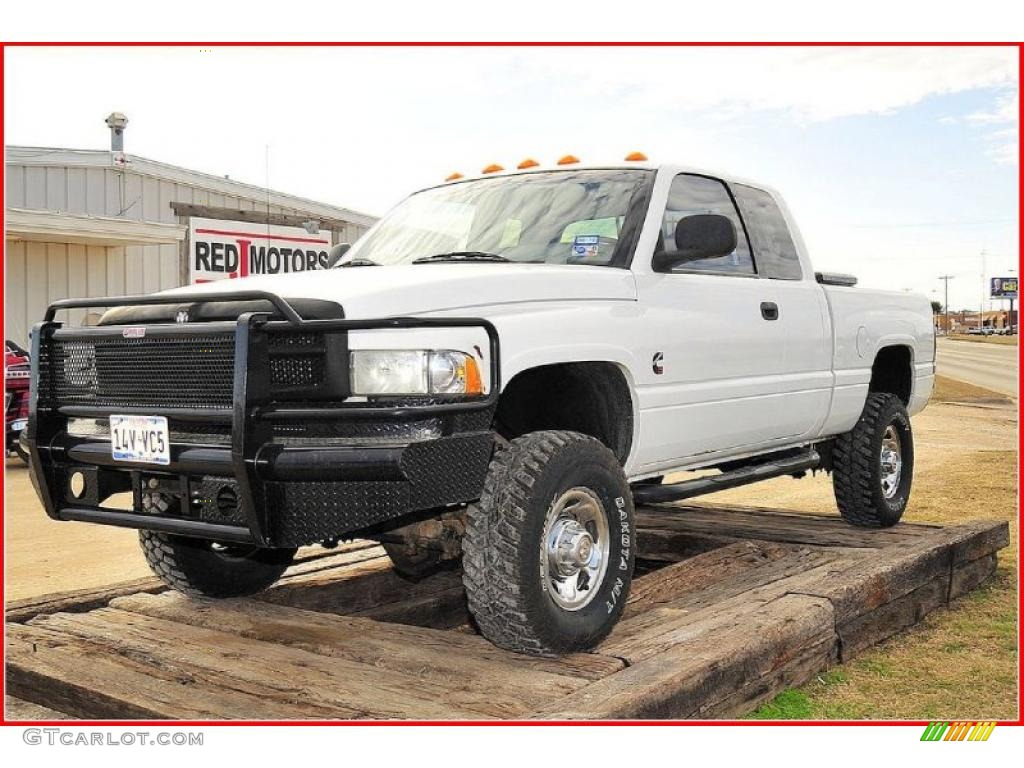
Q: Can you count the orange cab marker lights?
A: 5